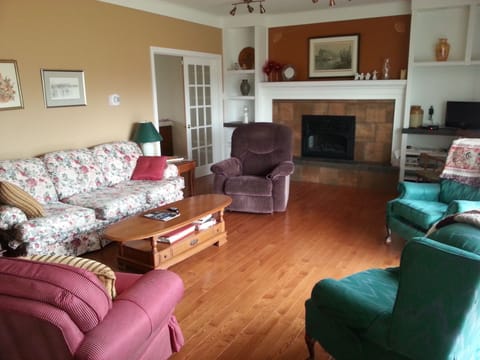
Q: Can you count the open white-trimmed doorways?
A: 1